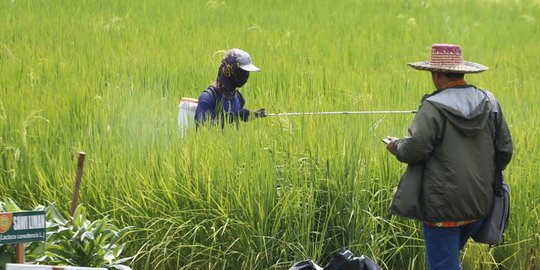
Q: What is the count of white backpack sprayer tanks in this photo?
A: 1